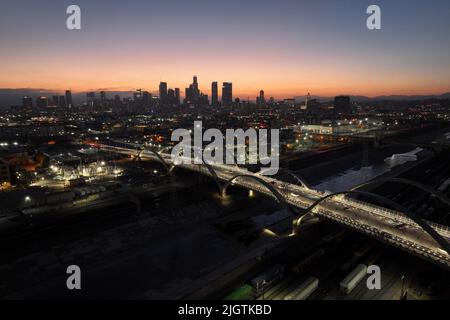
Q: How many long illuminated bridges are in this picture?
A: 1